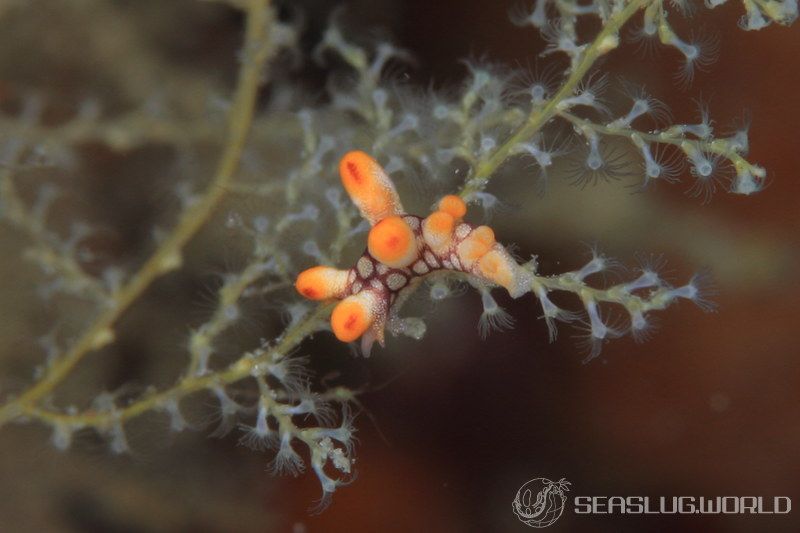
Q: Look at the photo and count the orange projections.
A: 9